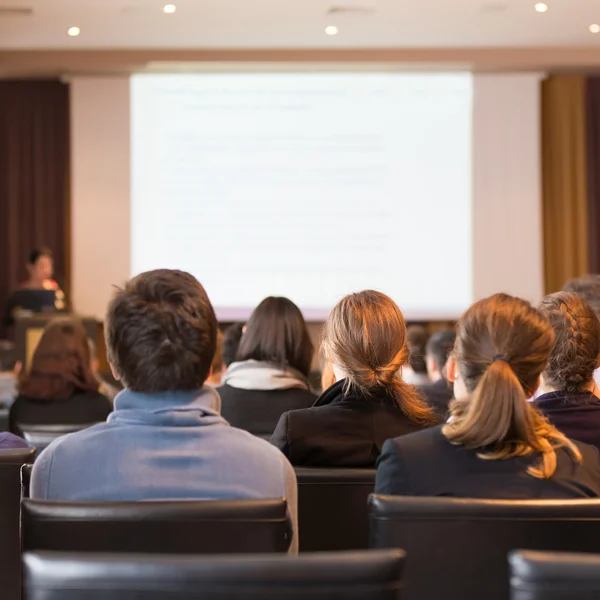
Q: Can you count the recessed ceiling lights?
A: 5